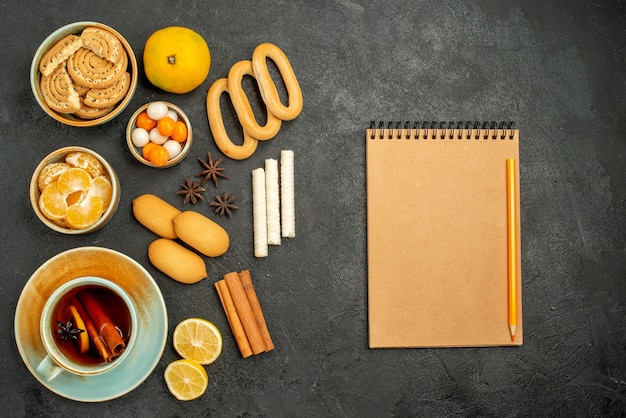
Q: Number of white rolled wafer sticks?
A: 3